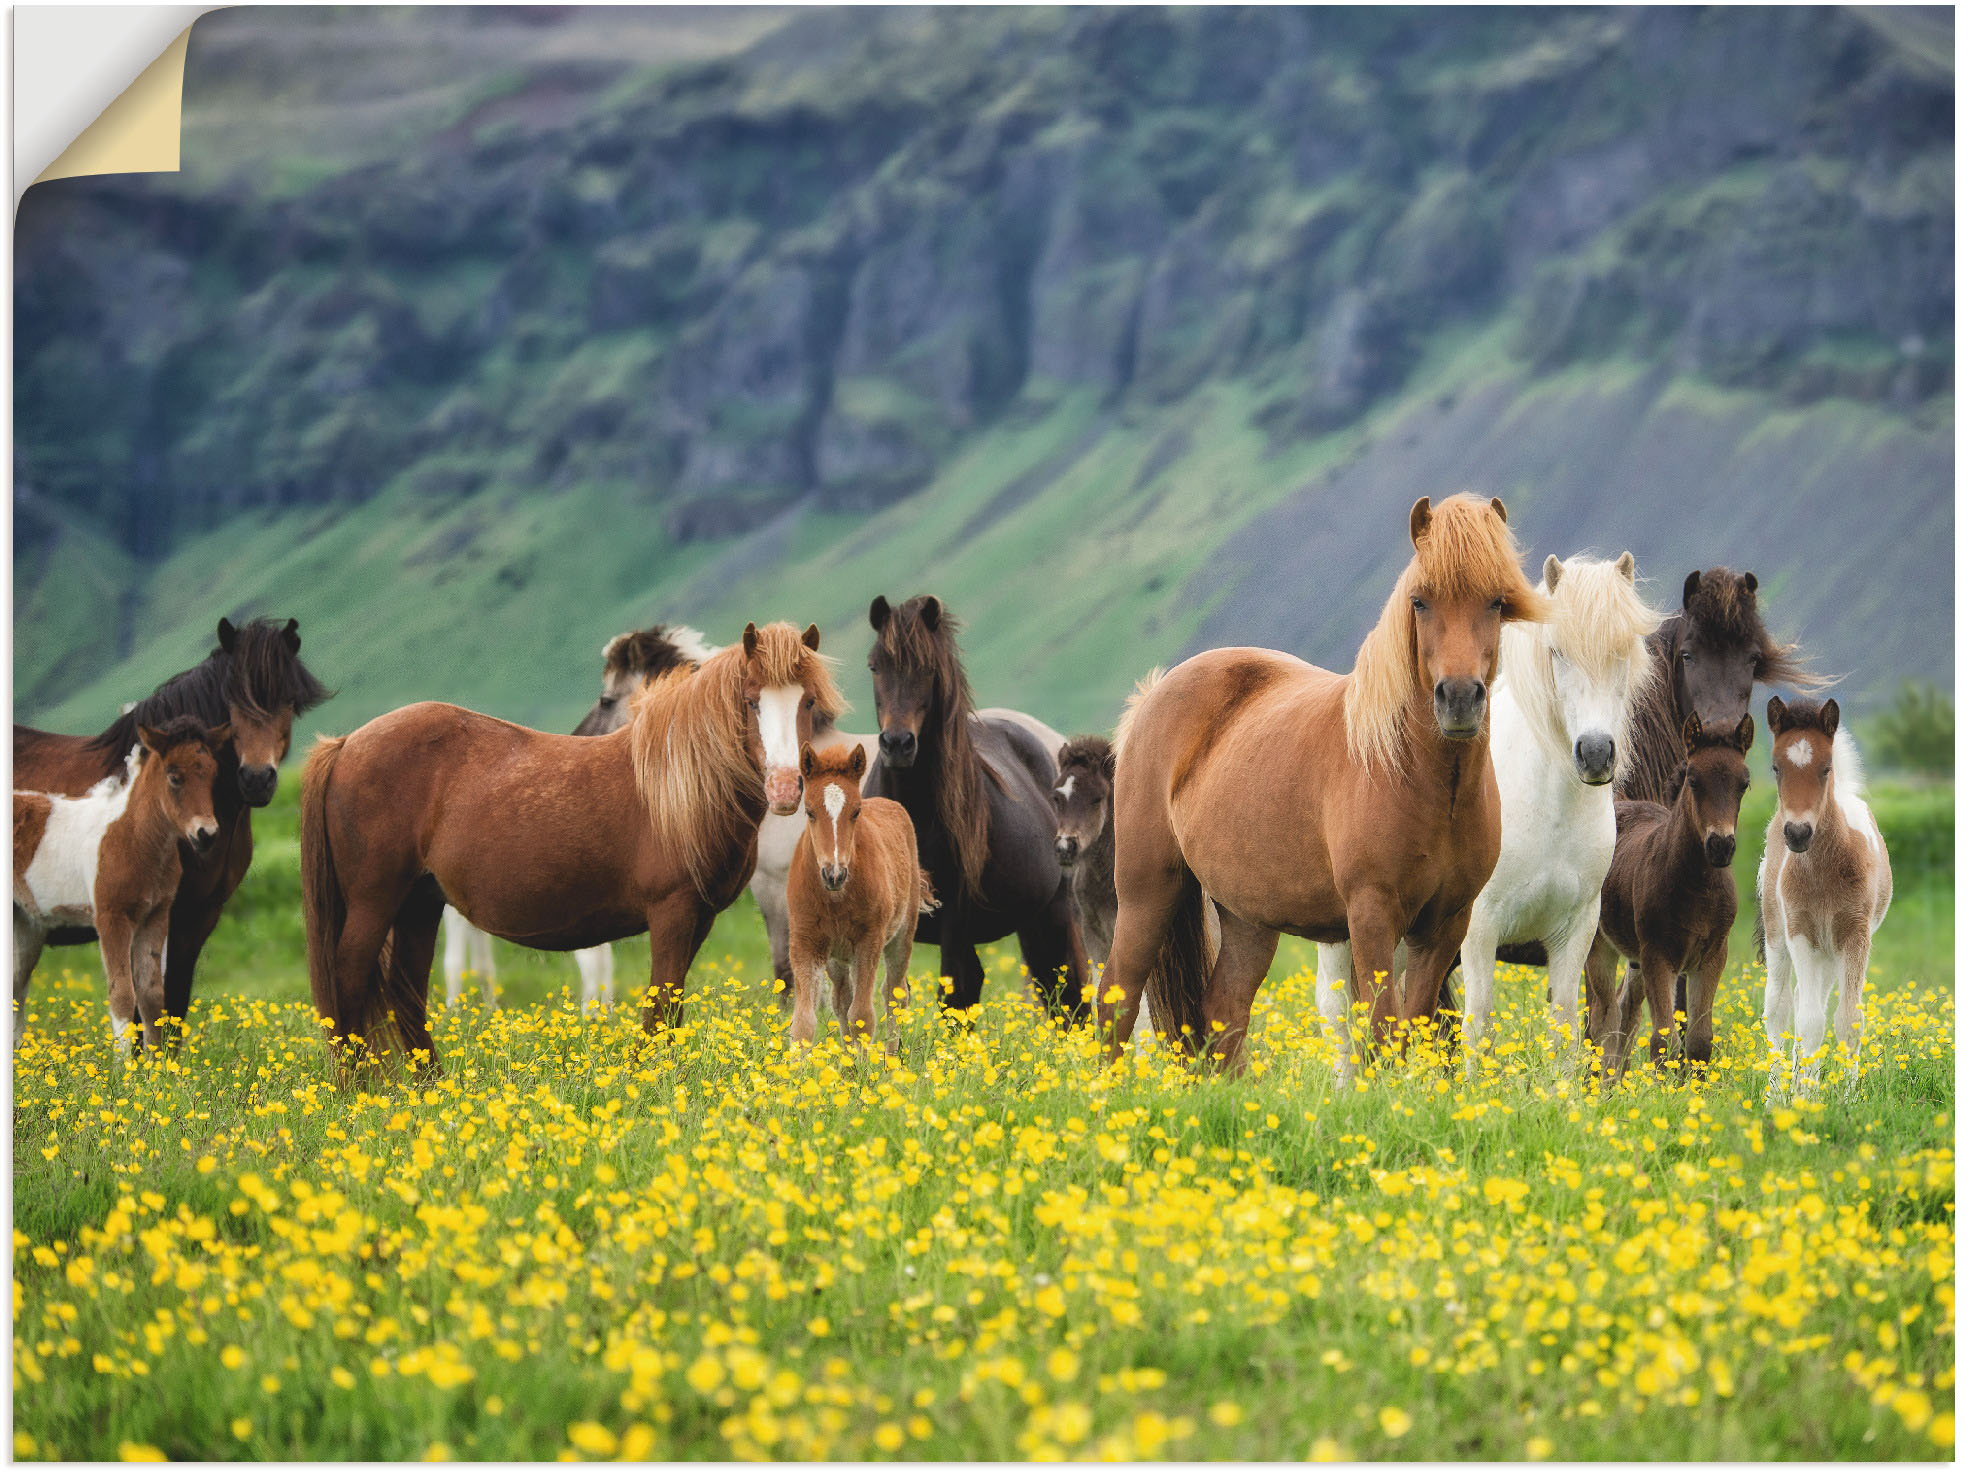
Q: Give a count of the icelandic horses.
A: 12